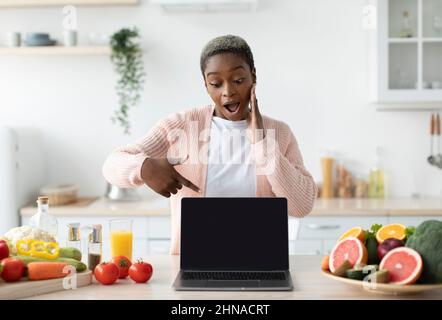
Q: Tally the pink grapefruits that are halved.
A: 2